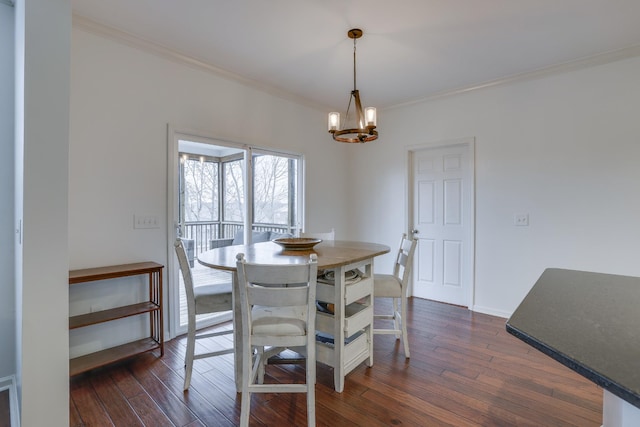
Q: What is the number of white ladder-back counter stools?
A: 4